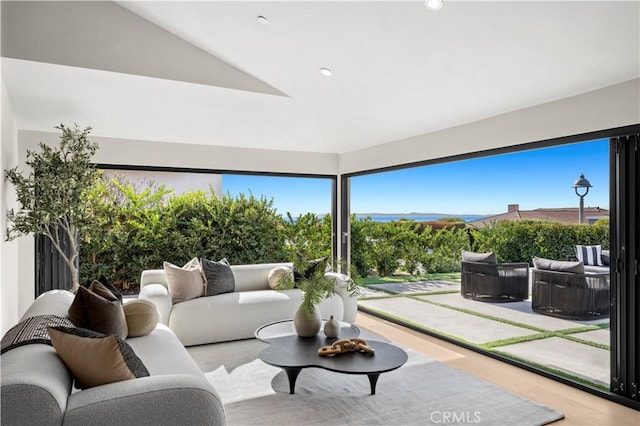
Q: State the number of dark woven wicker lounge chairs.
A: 2